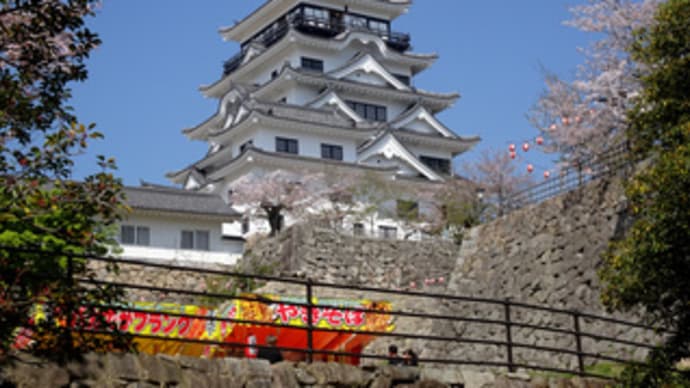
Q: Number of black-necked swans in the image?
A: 0